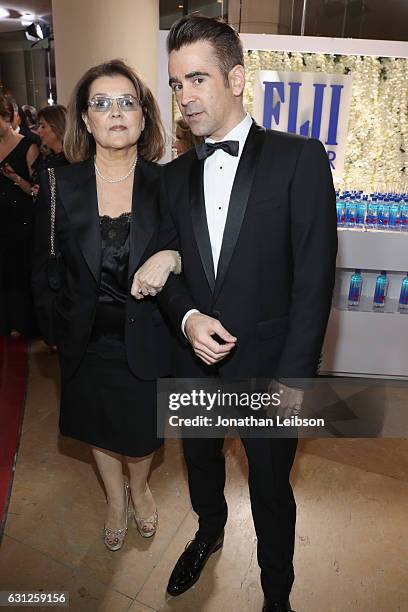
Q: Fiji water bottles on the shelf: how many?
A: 3